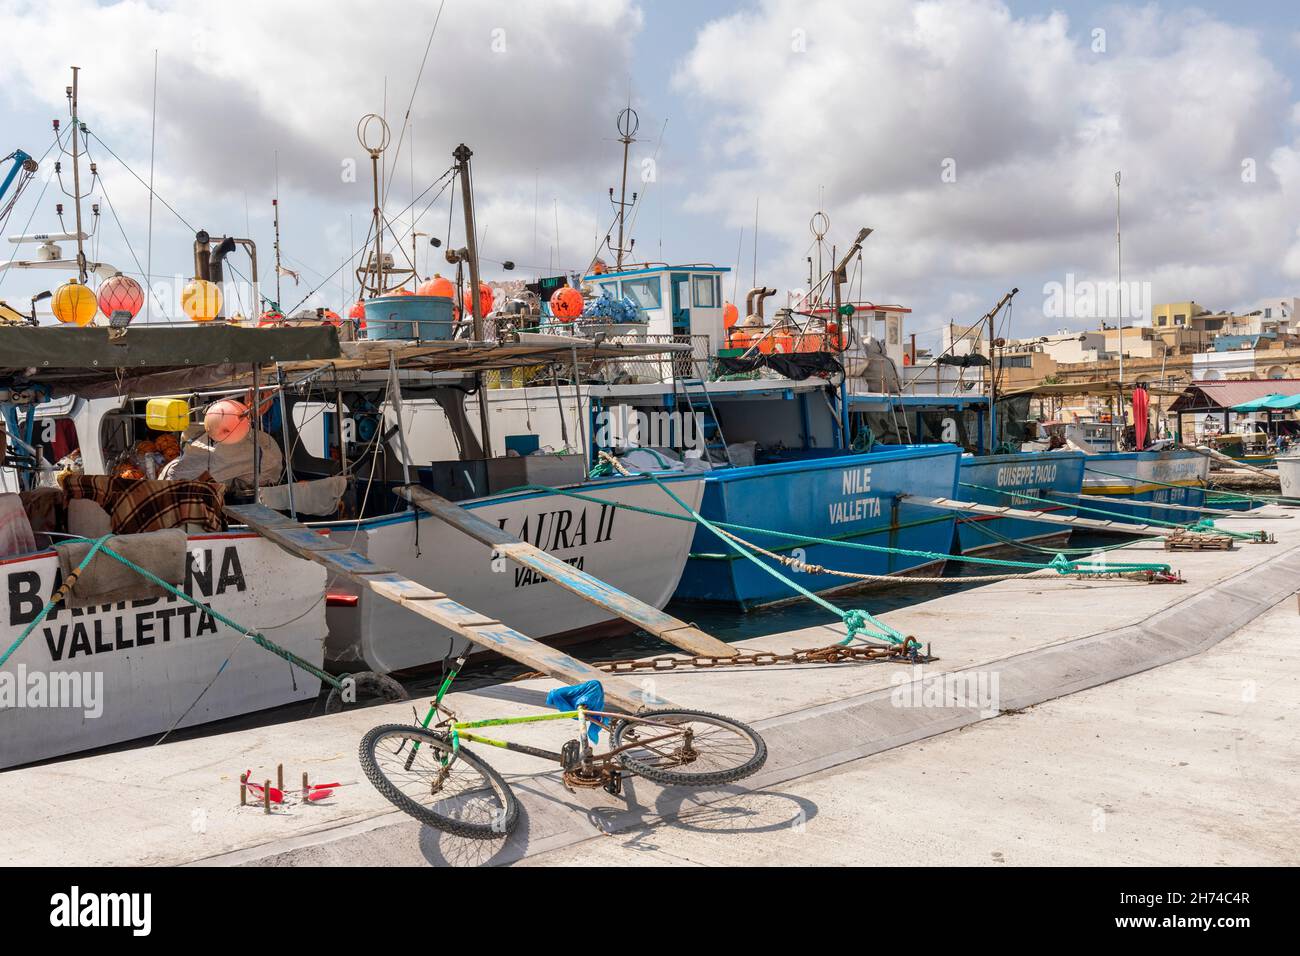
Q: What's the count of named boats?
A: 5